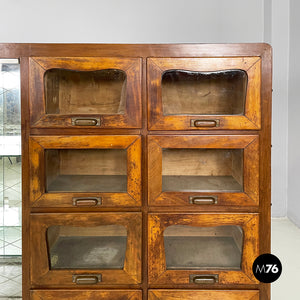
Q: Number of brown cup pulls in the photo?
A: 6